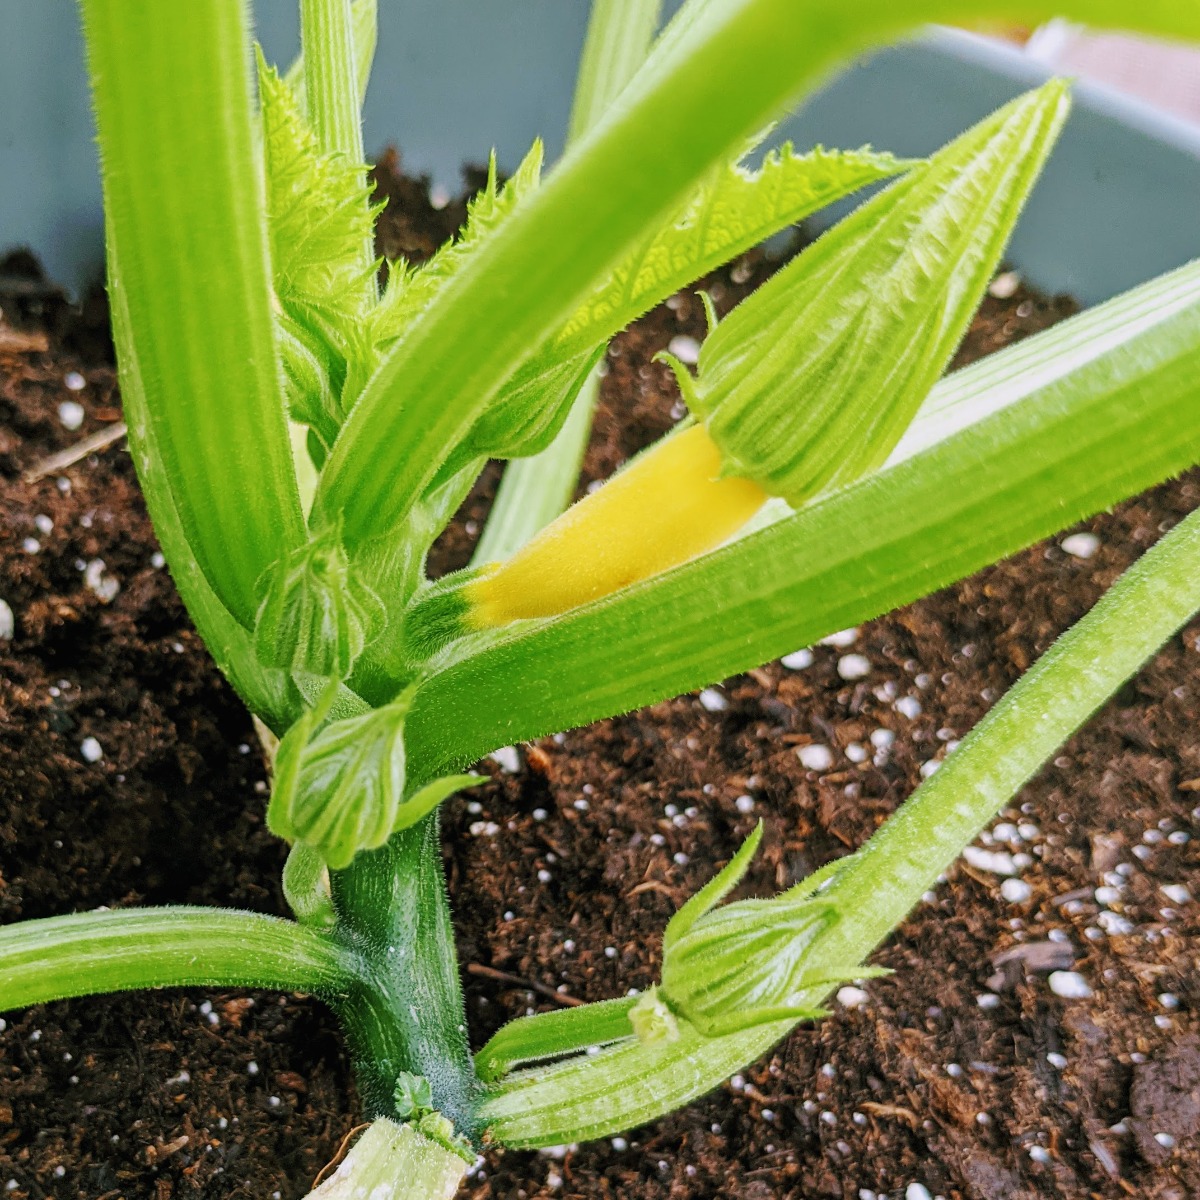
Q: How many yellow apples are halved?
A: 0